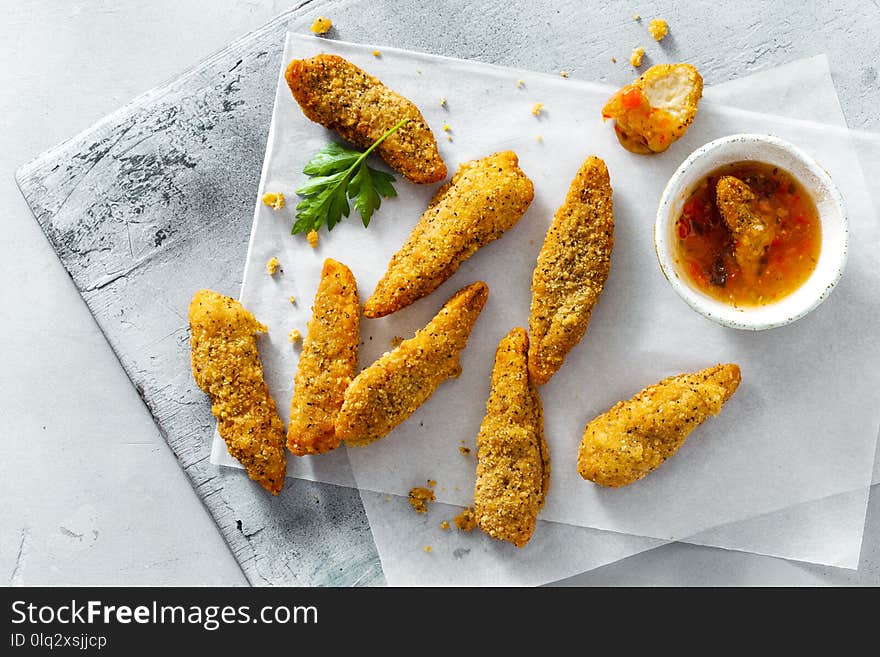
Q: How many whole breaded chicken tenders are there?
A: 8